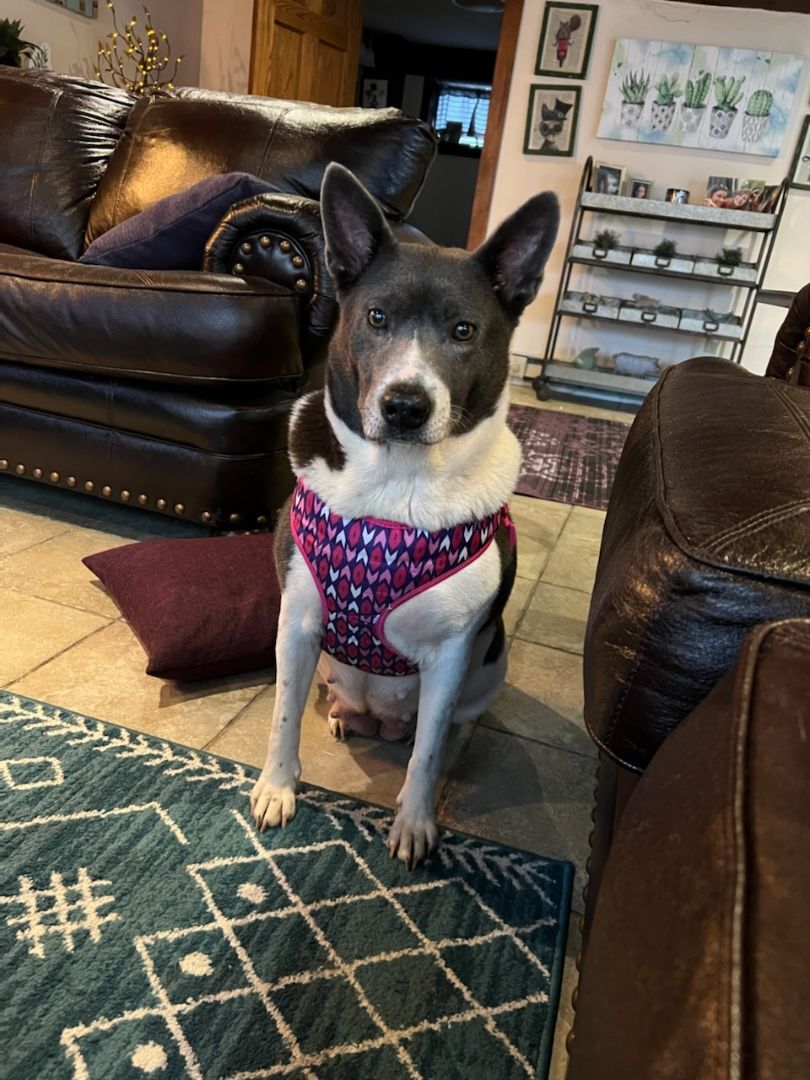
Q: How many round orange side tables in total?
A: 0